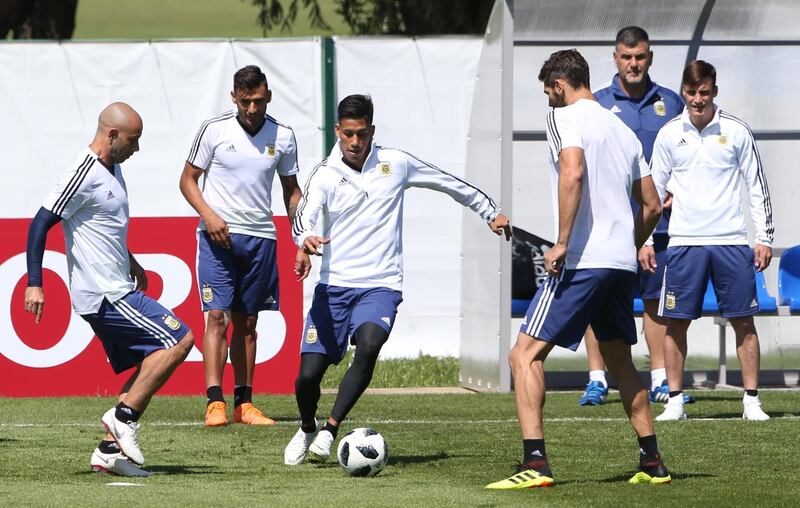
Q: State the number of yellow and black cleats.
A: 2